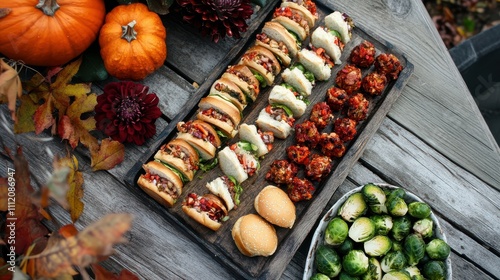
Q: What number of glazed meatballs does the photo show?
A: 14